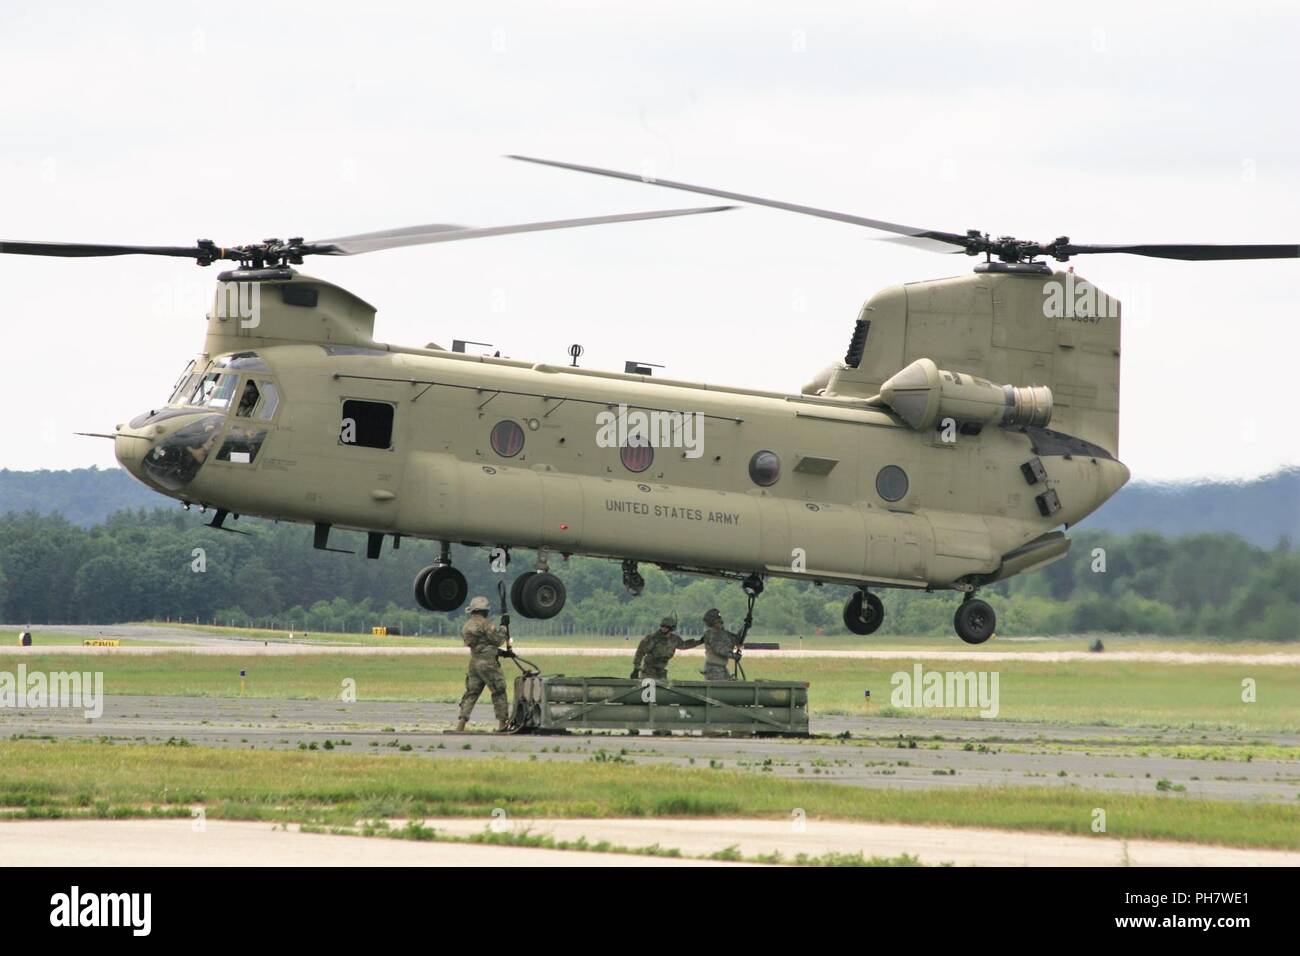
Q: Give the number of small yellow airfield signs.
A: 2